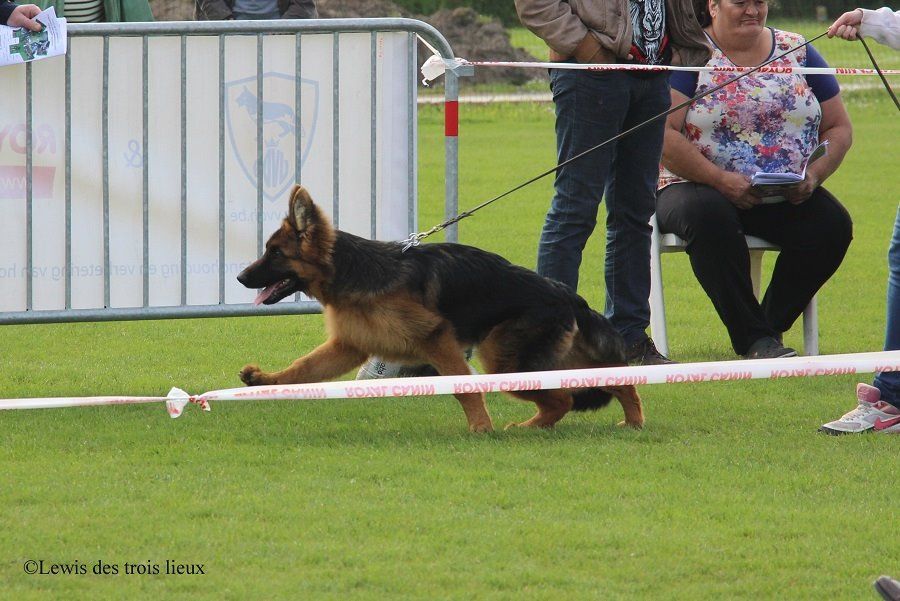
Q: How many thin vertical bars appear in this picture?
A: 11